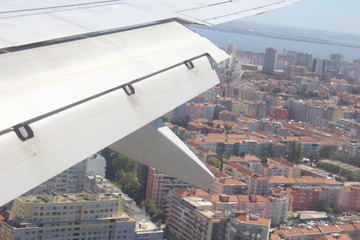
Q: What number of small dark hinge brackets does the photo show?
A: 3